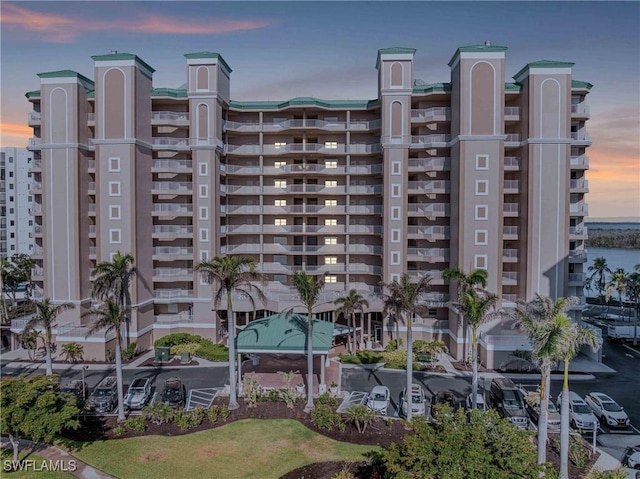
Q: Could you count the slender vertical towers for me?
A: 6